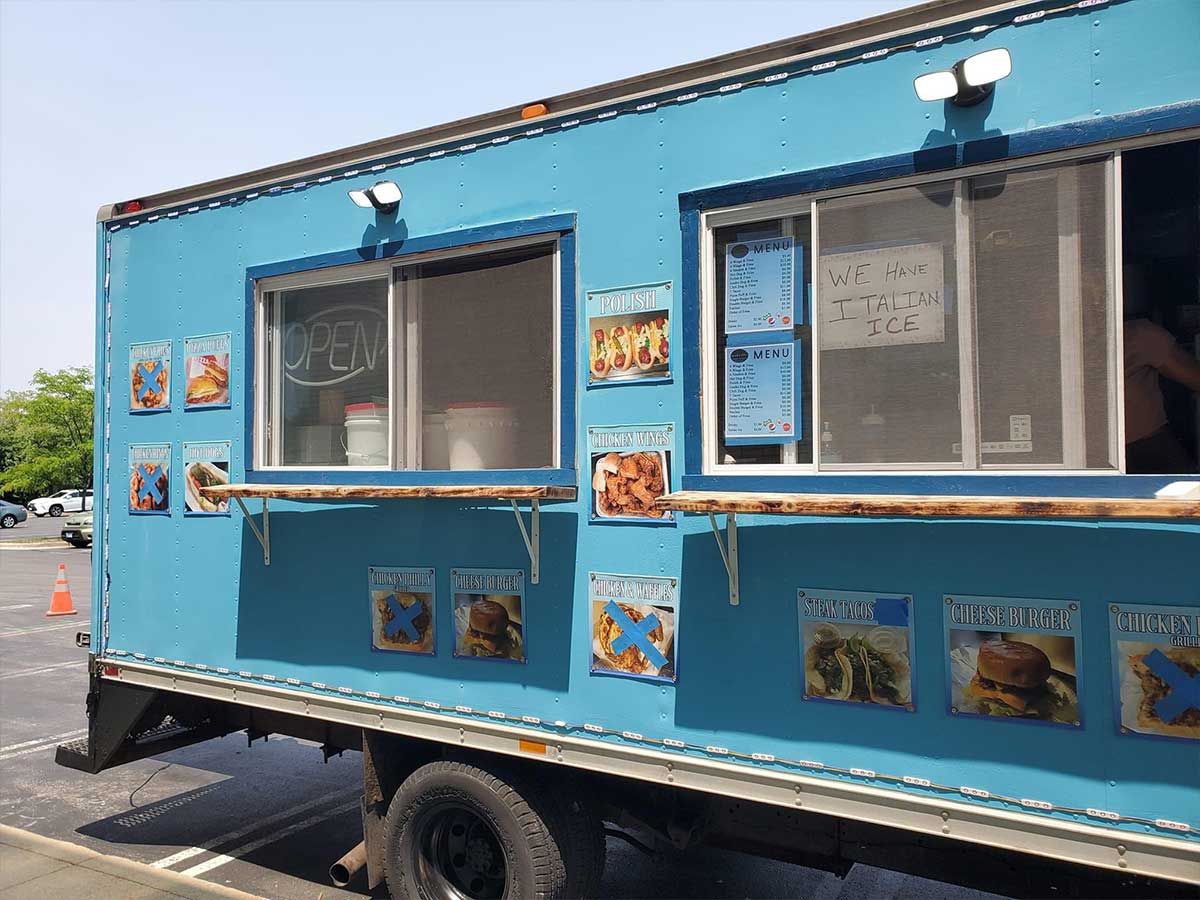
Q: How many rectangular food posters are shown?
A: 12